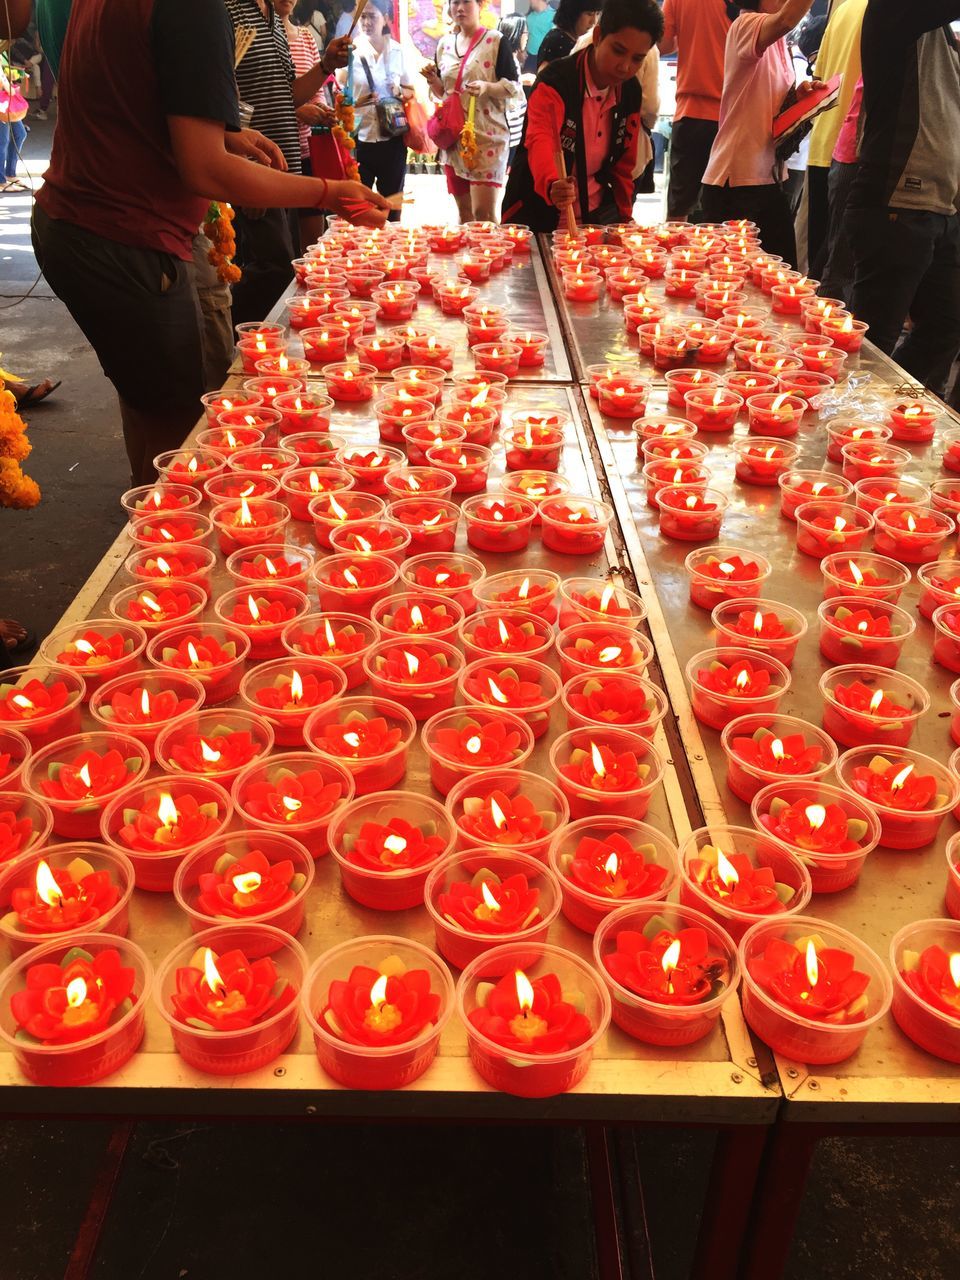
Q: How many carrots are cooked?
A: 0